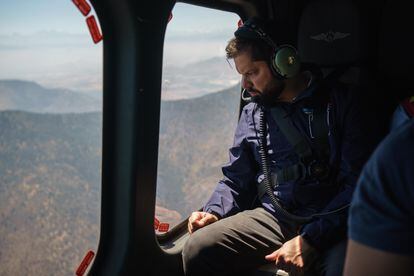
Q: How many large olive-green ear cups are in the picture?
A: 1